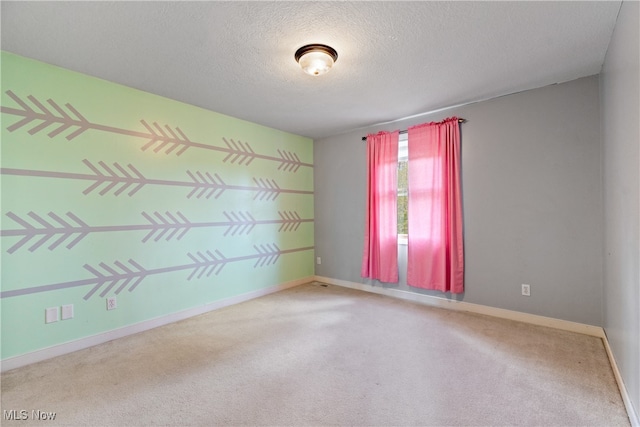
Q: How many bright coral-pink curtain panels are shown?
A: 2